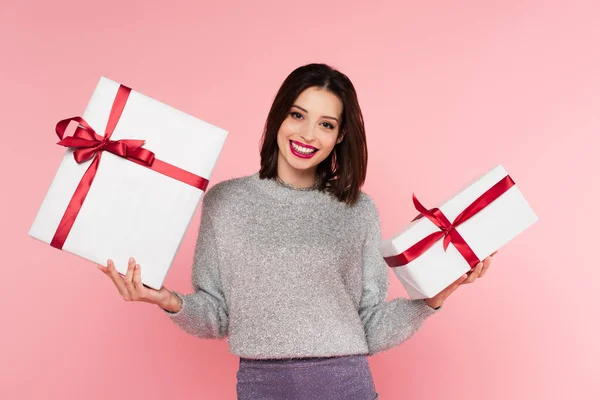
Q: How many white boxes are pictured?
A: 2